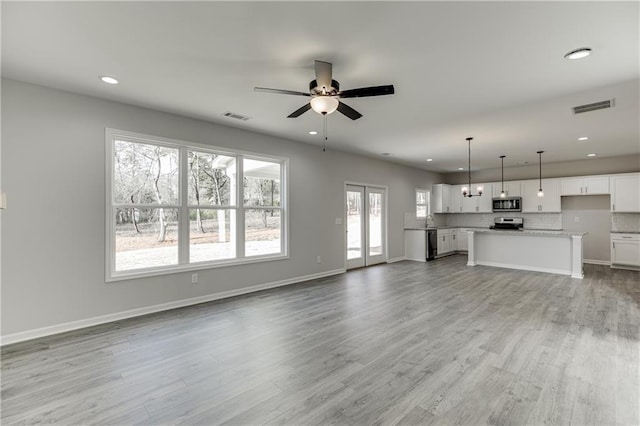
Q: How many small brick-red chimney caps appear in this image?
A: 0